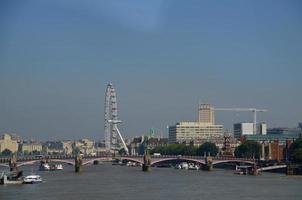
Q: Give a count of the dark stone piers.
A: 4